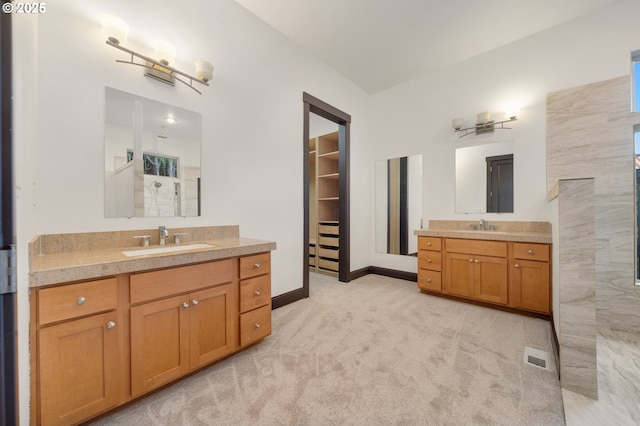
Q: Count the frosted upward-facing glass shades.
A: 6